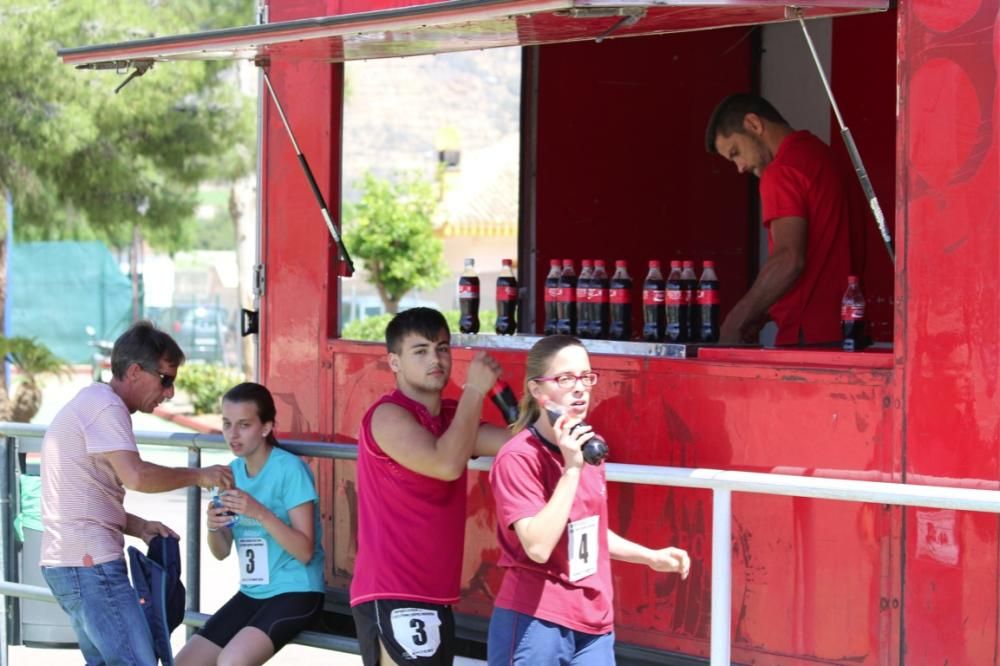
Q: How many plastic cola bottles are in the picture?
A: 14